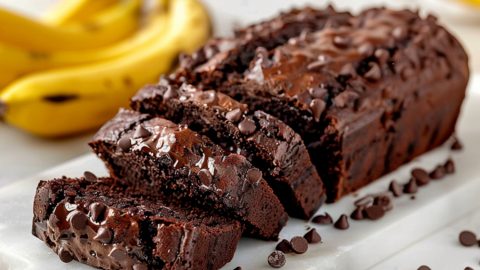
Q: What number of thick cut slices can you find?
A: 3